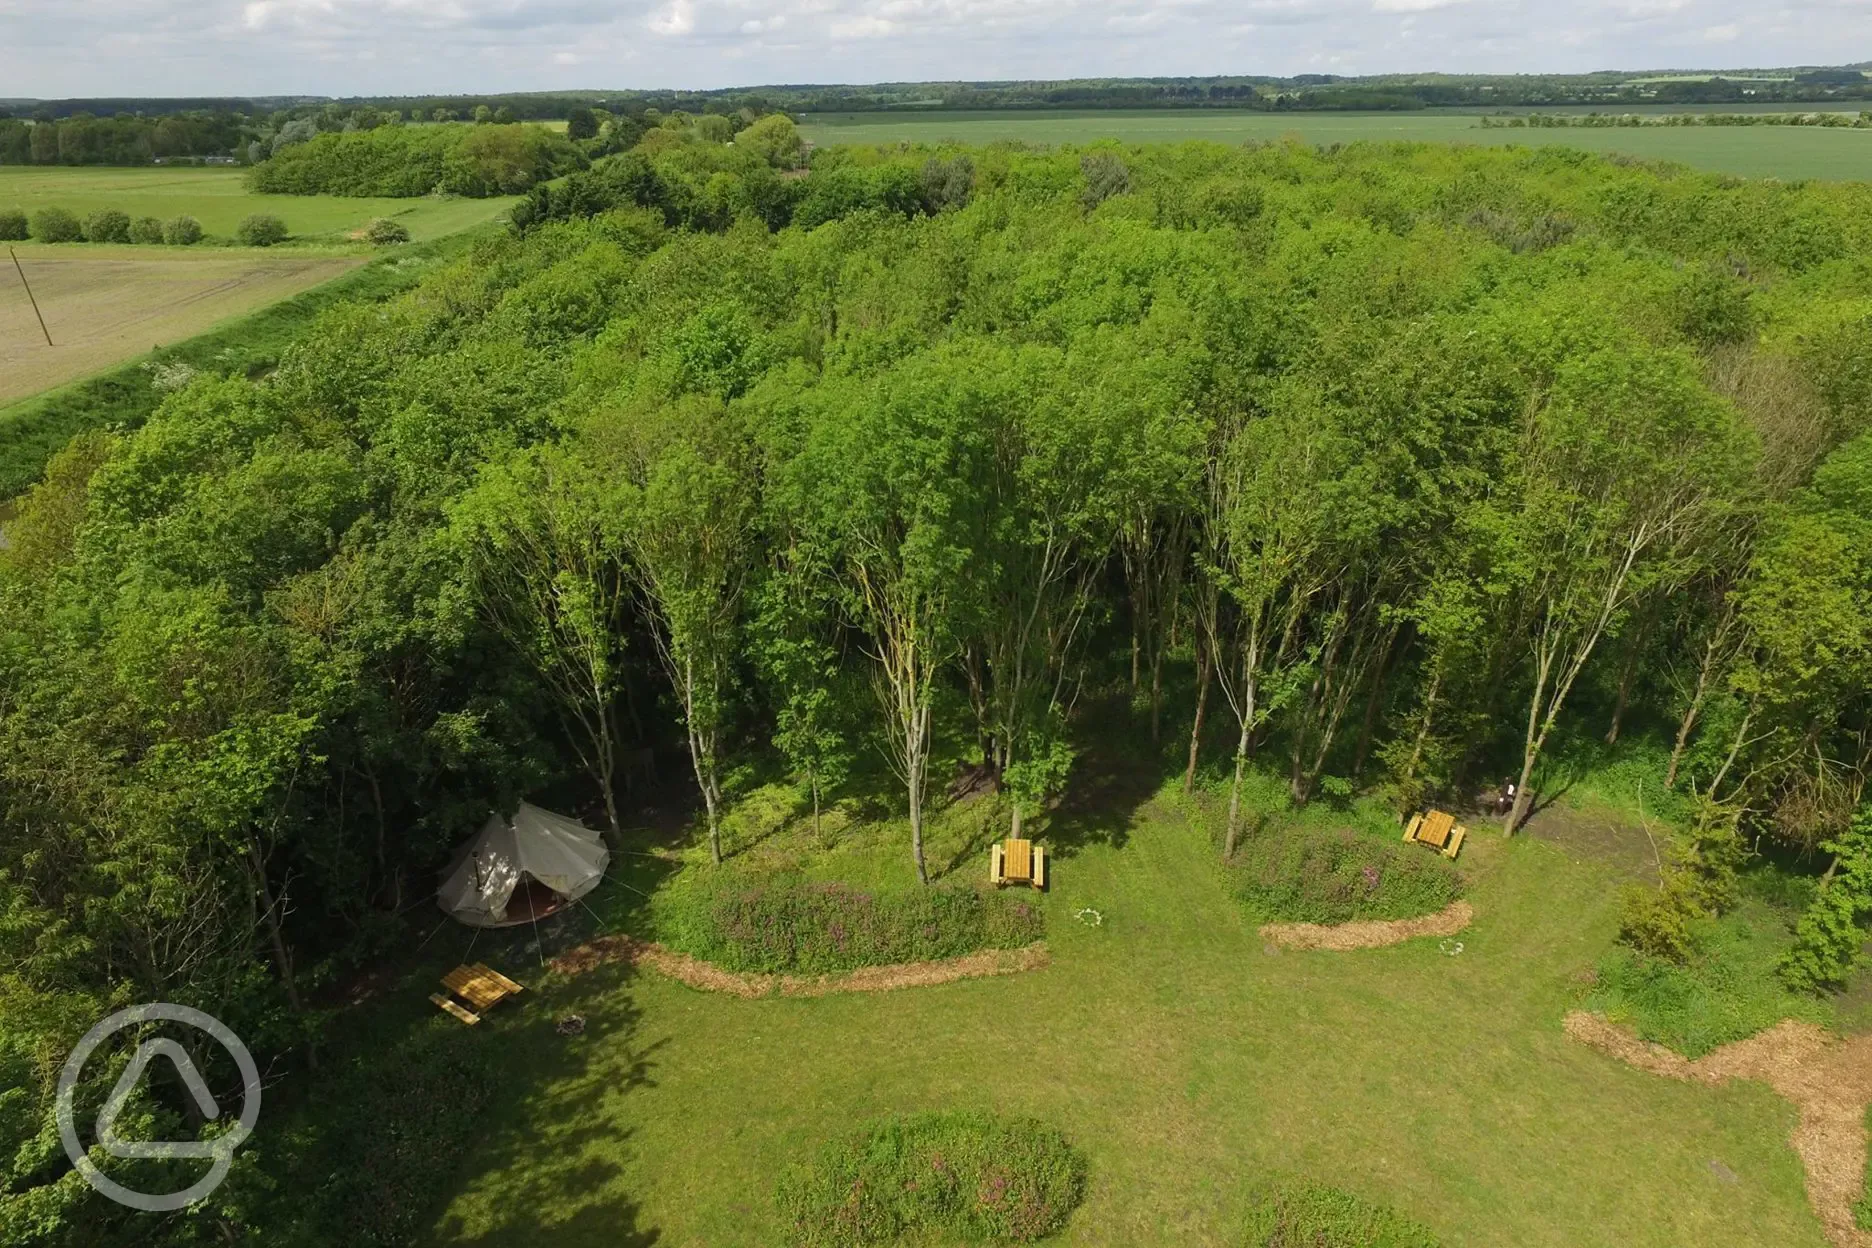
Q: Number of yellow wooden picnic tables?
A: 3